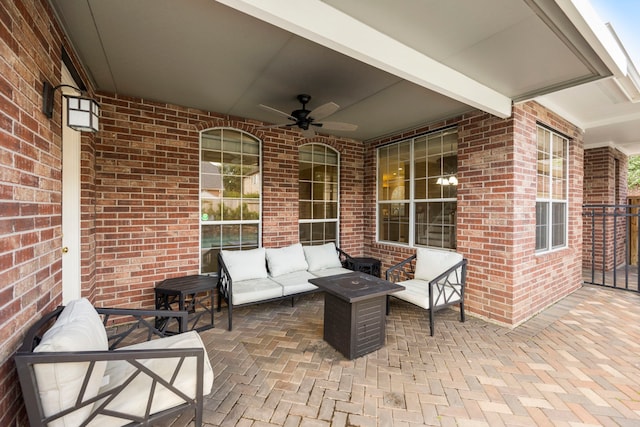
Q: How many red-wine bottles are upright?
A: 0